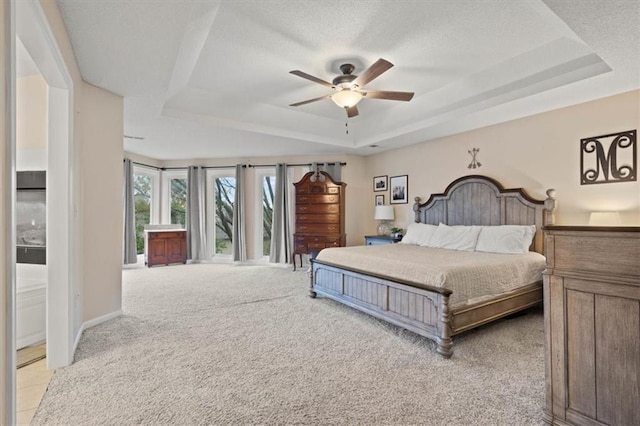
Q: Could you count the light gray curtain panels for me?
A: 5